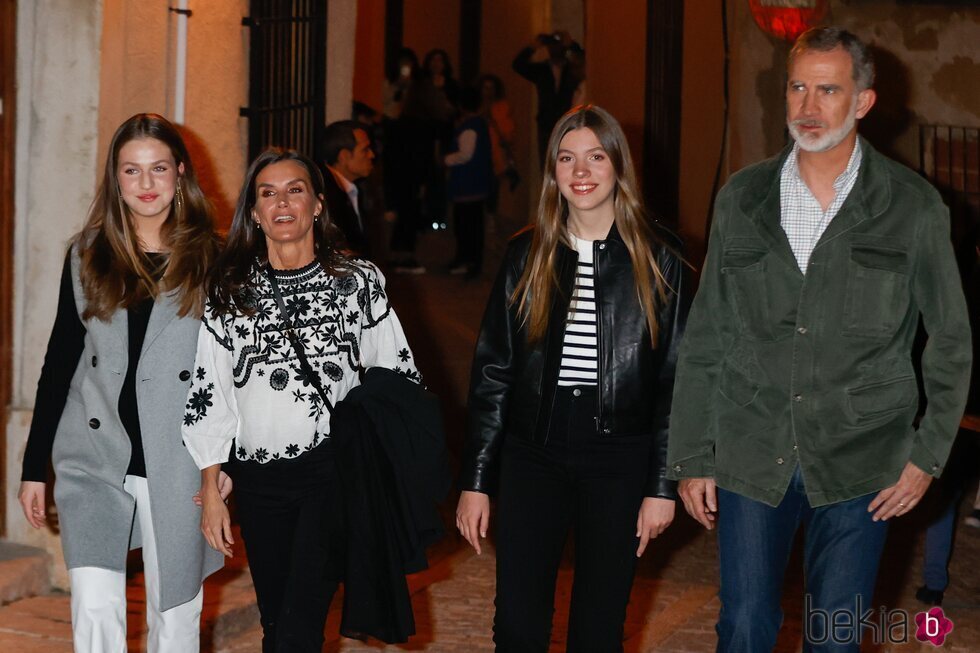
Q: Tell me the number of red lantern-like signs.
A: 1